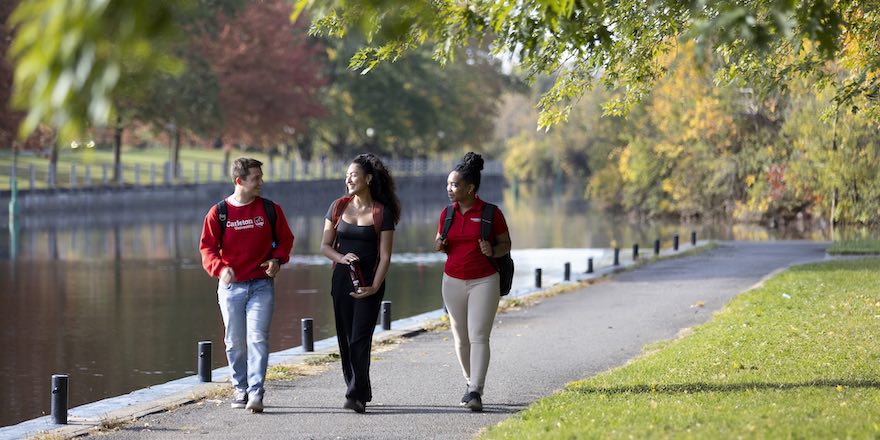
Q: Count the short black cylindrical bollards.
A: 12